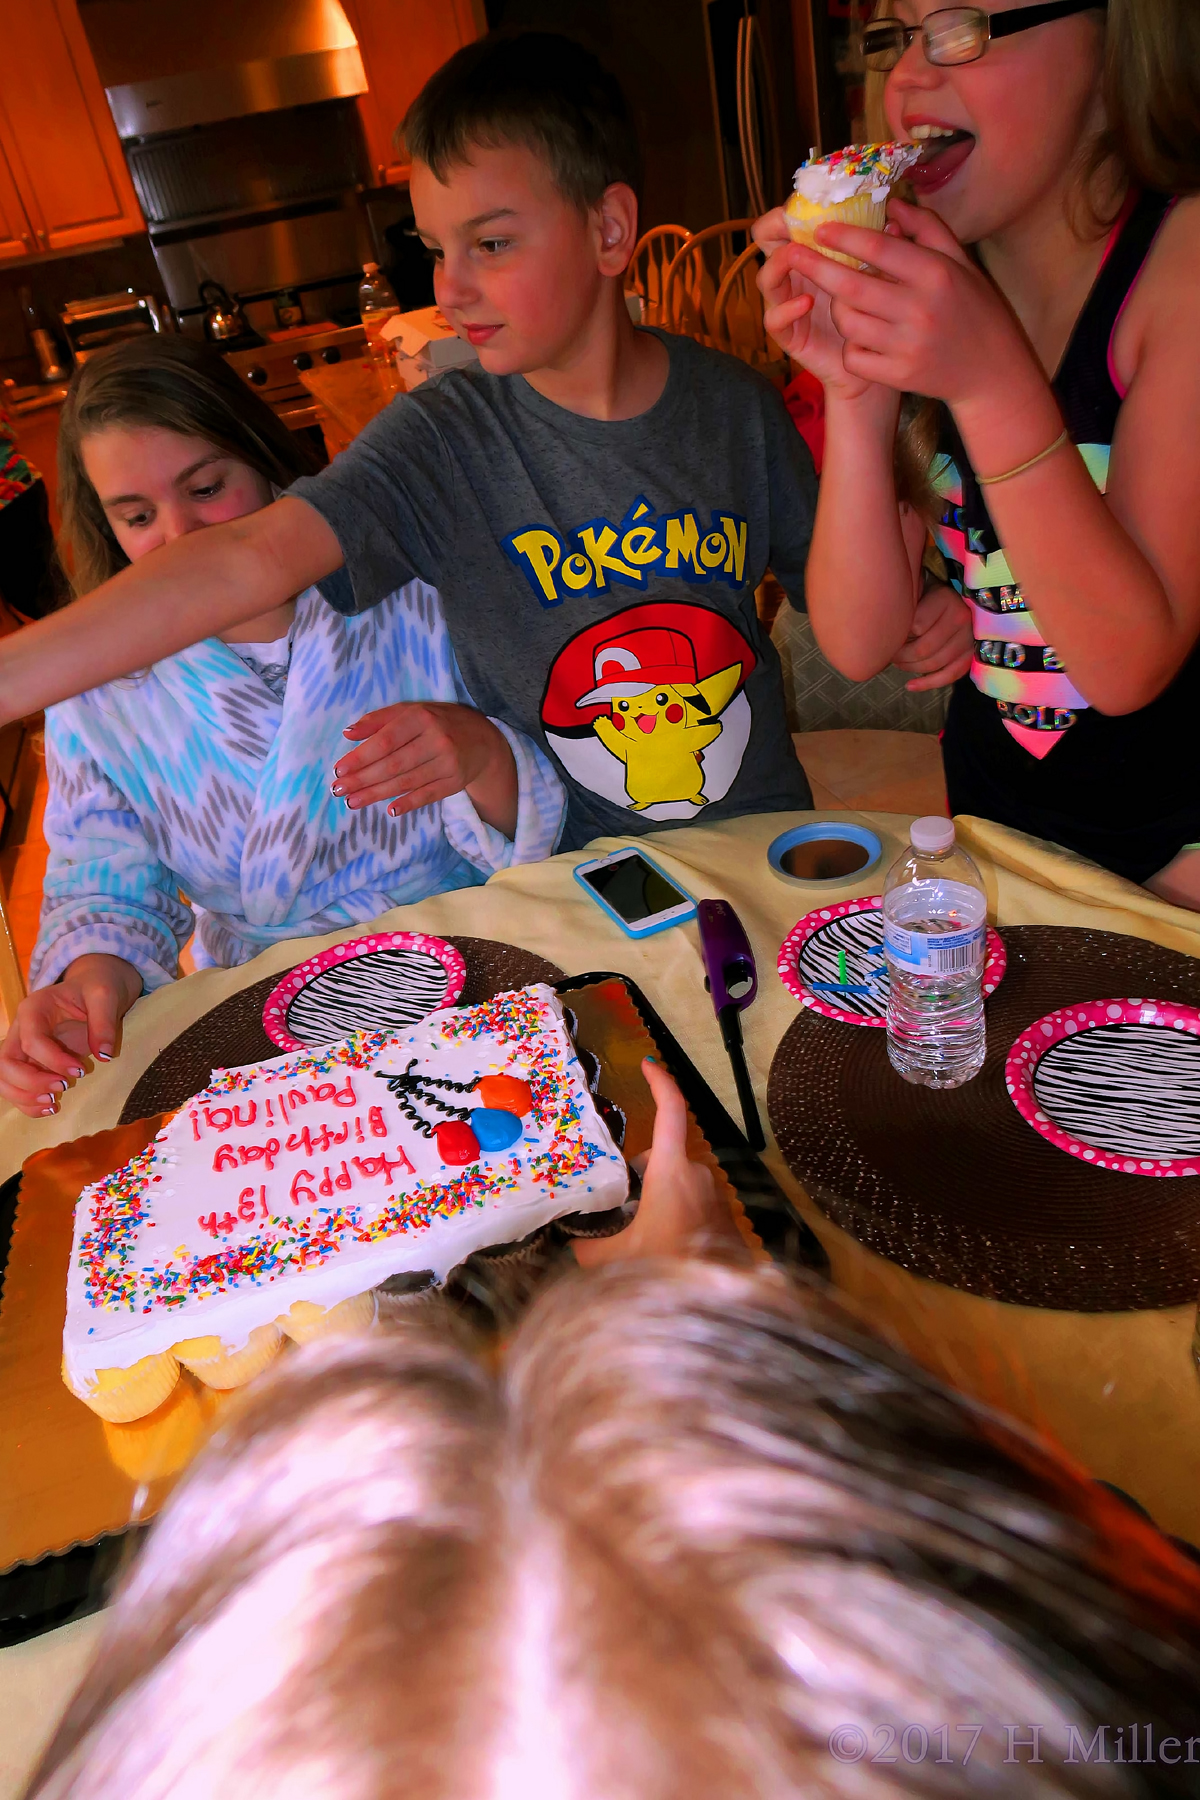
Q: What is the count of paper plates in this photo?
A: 3